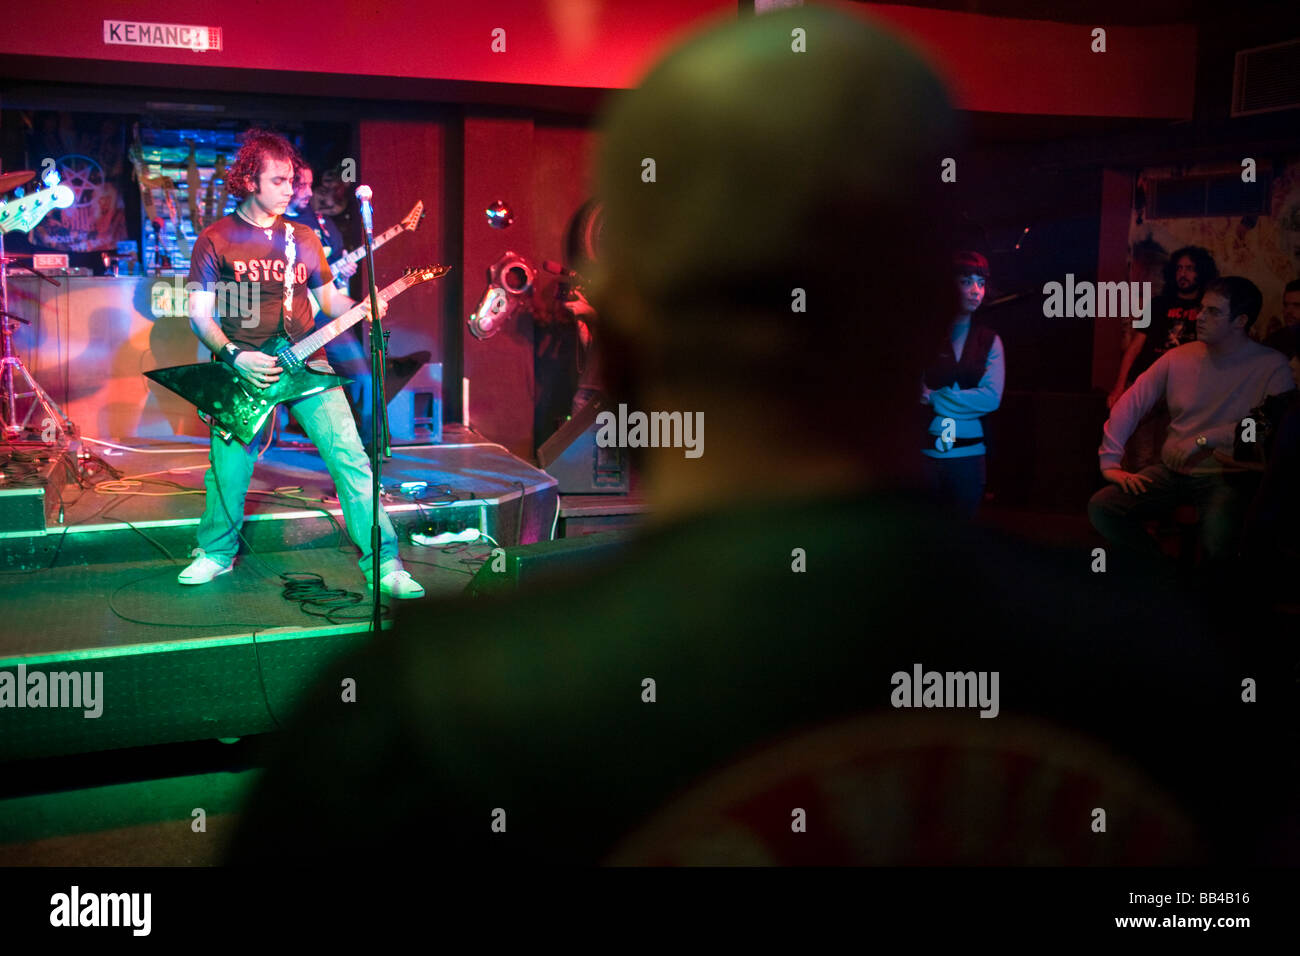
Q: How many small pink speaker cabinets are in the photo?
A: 0